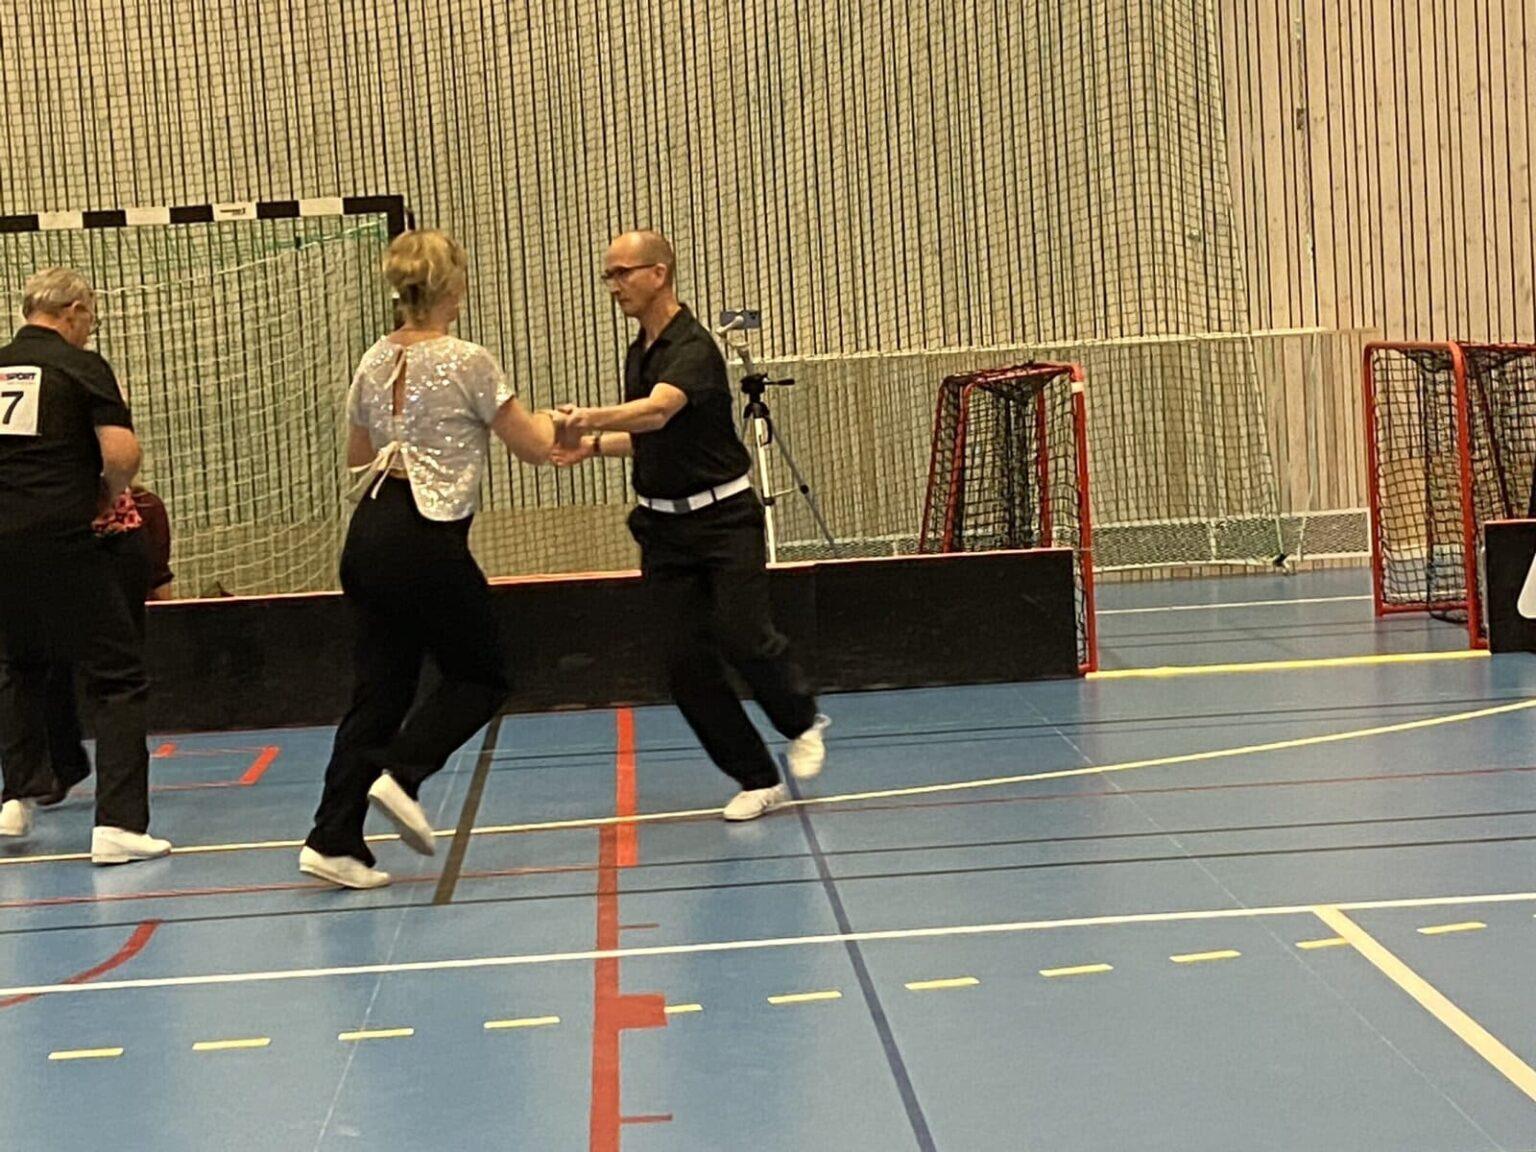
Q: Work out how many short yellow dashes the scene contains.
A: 11